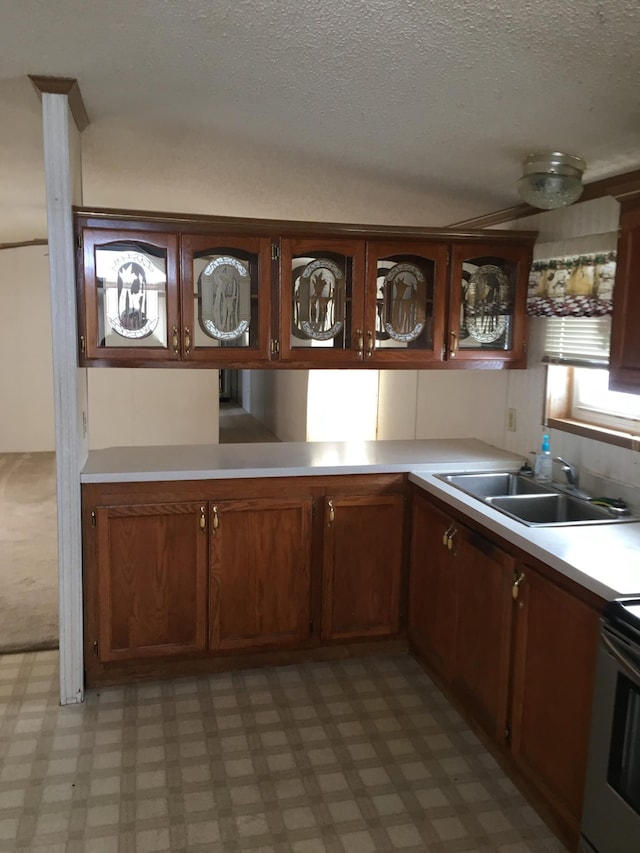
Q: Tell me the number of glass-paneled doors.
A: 5